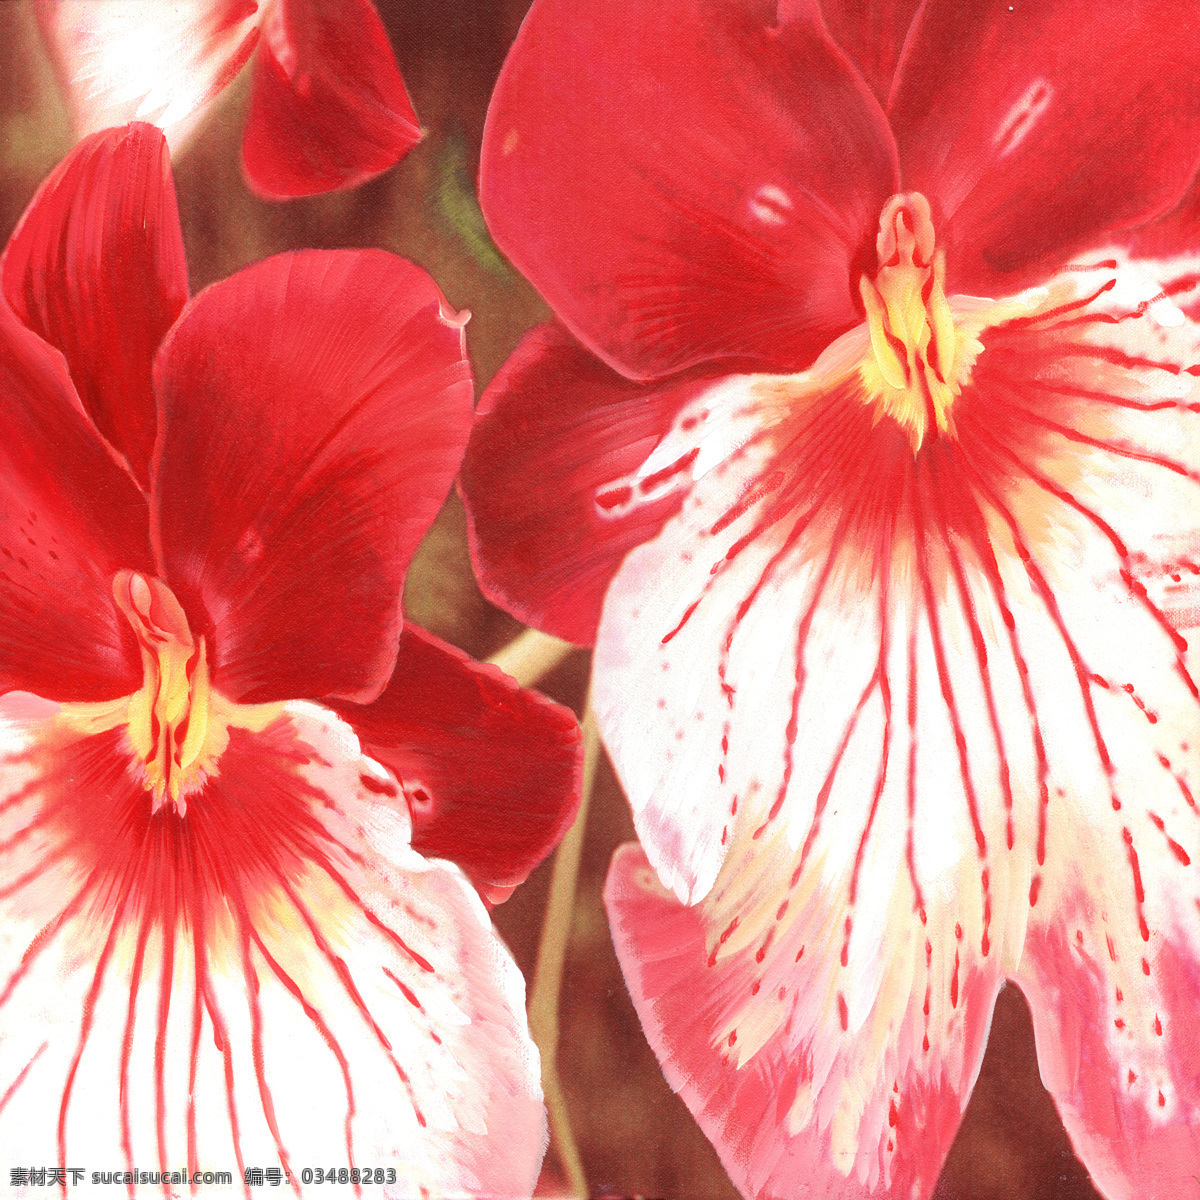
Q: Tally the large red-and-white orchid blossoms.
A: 2